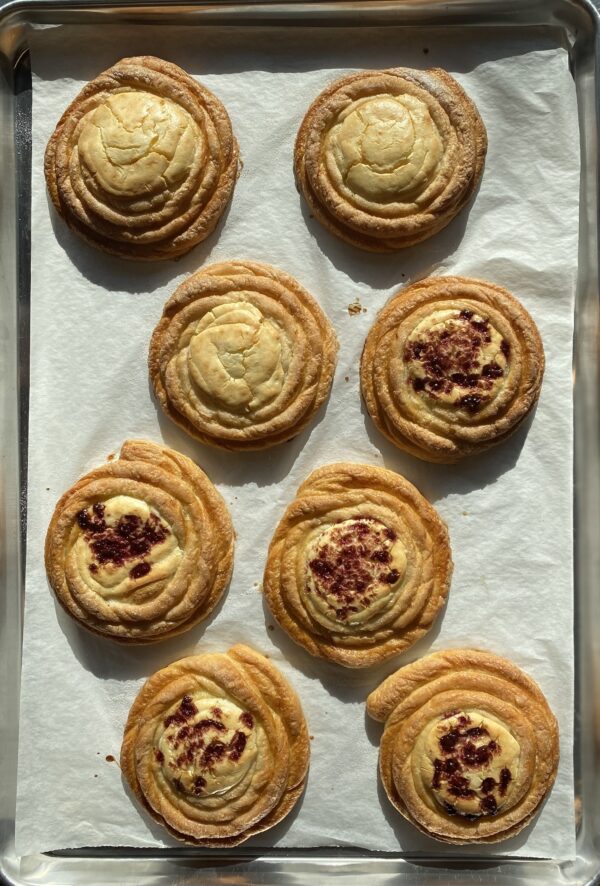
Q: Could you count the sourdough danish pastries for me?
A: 8